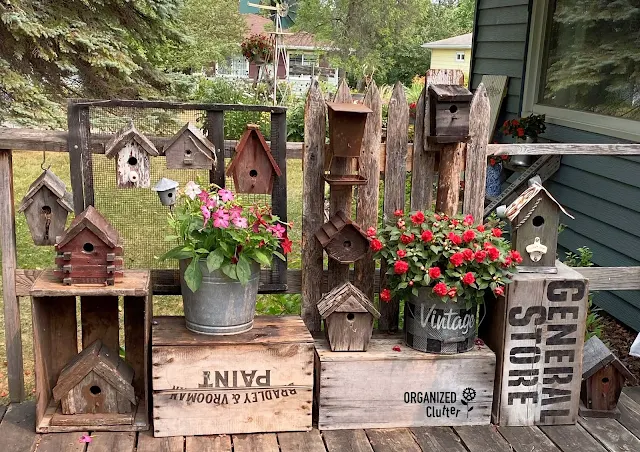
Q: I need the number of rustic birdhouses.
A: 12